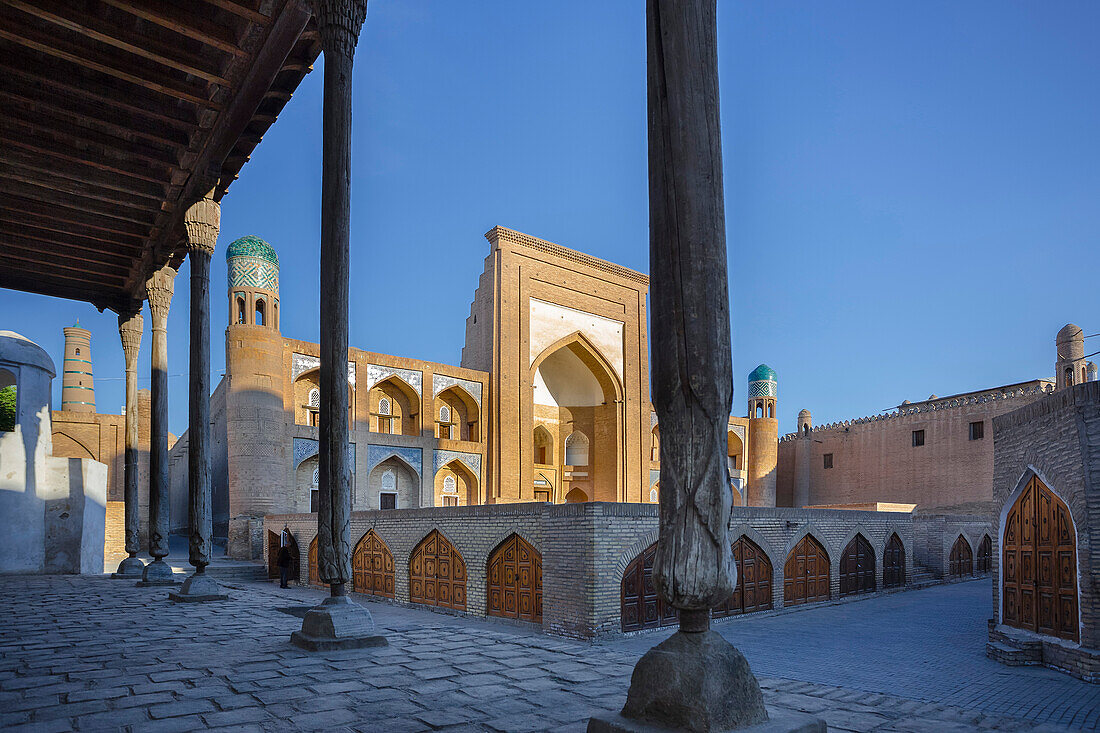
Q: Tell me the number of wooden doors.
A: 13